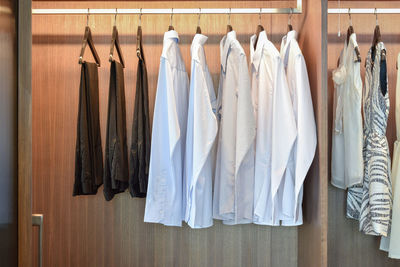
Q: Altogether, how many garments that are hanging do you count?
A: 11